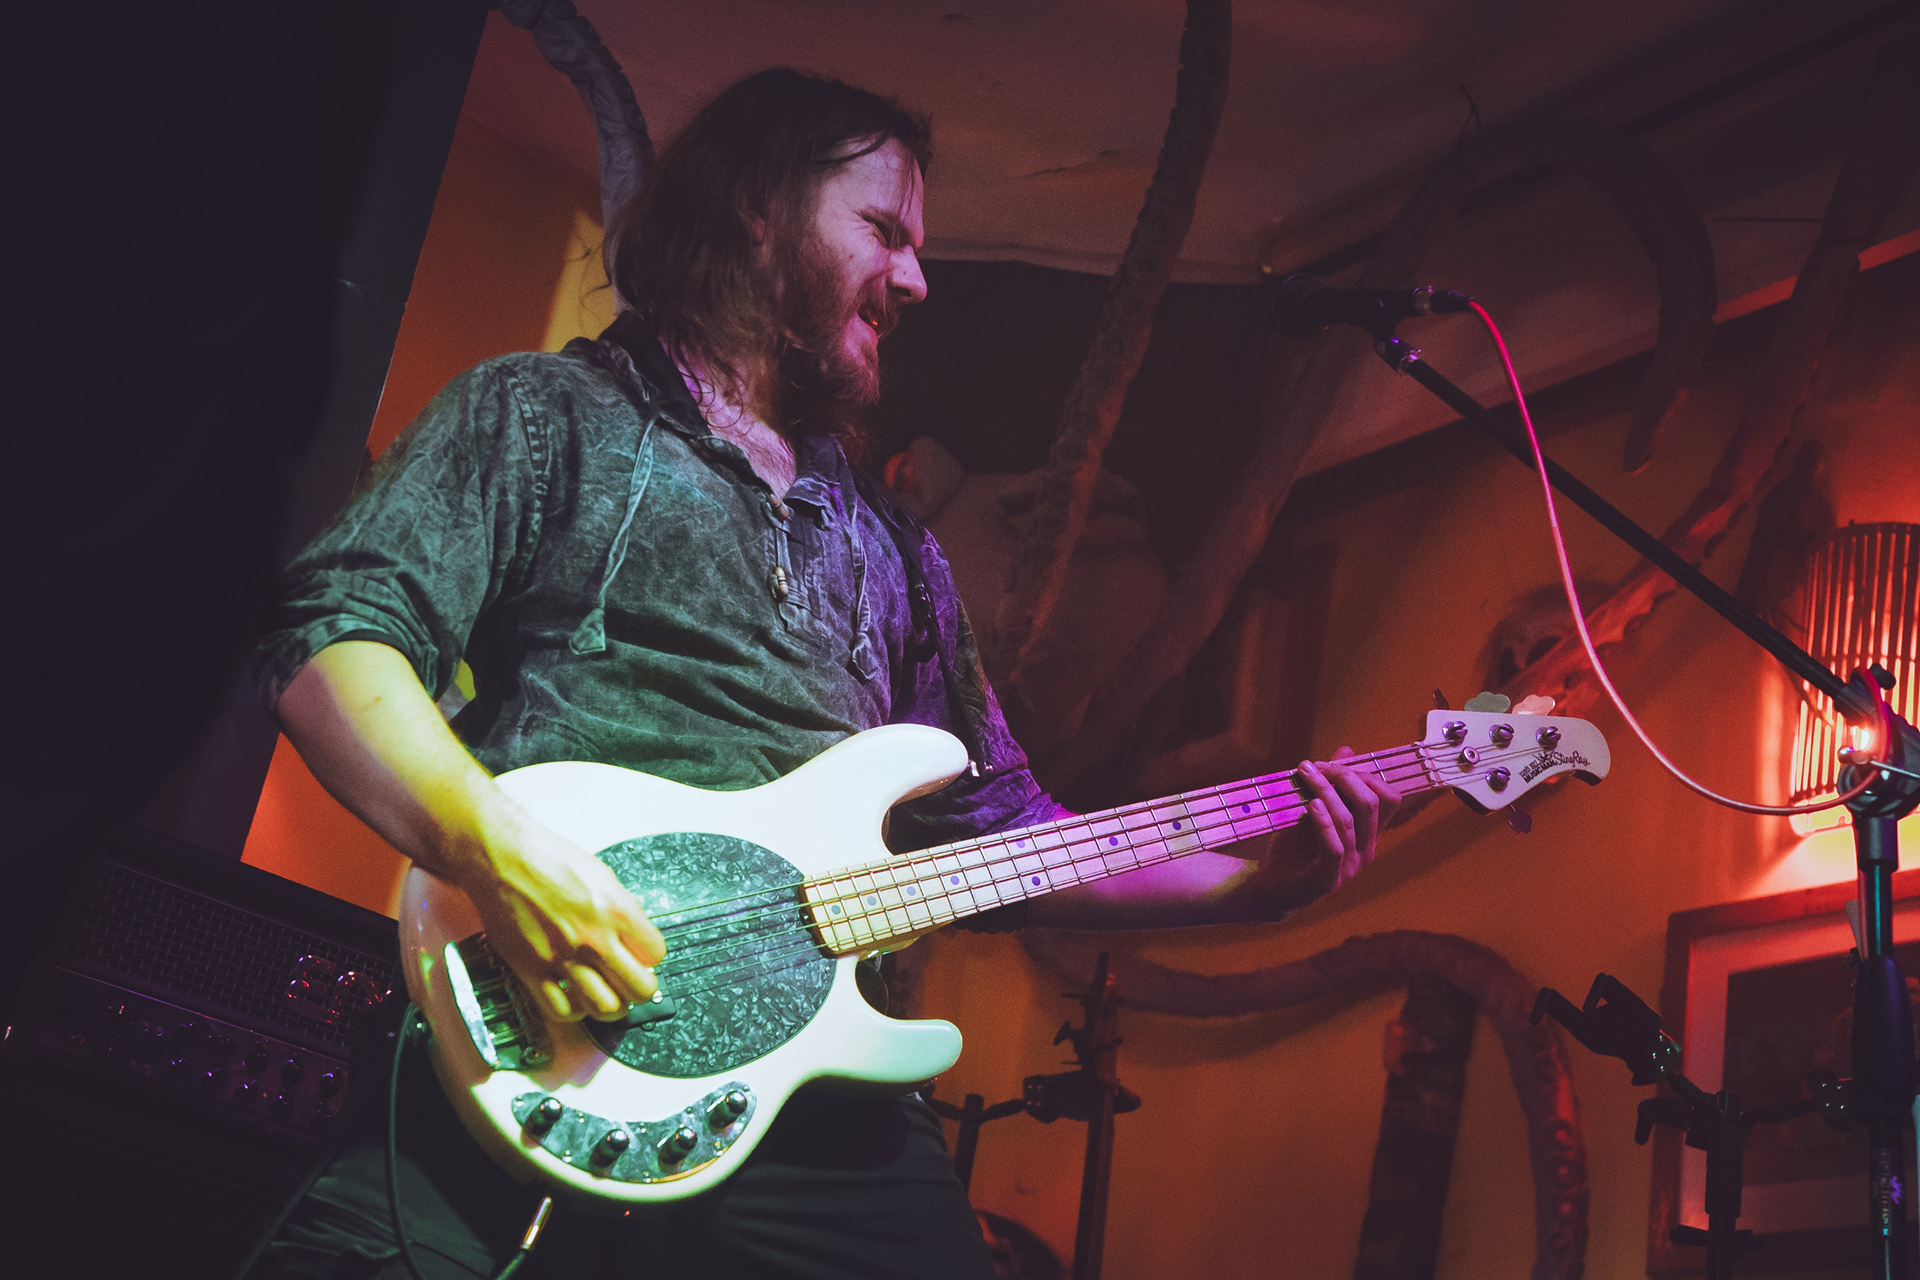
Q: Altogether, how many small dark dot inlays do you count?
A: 9